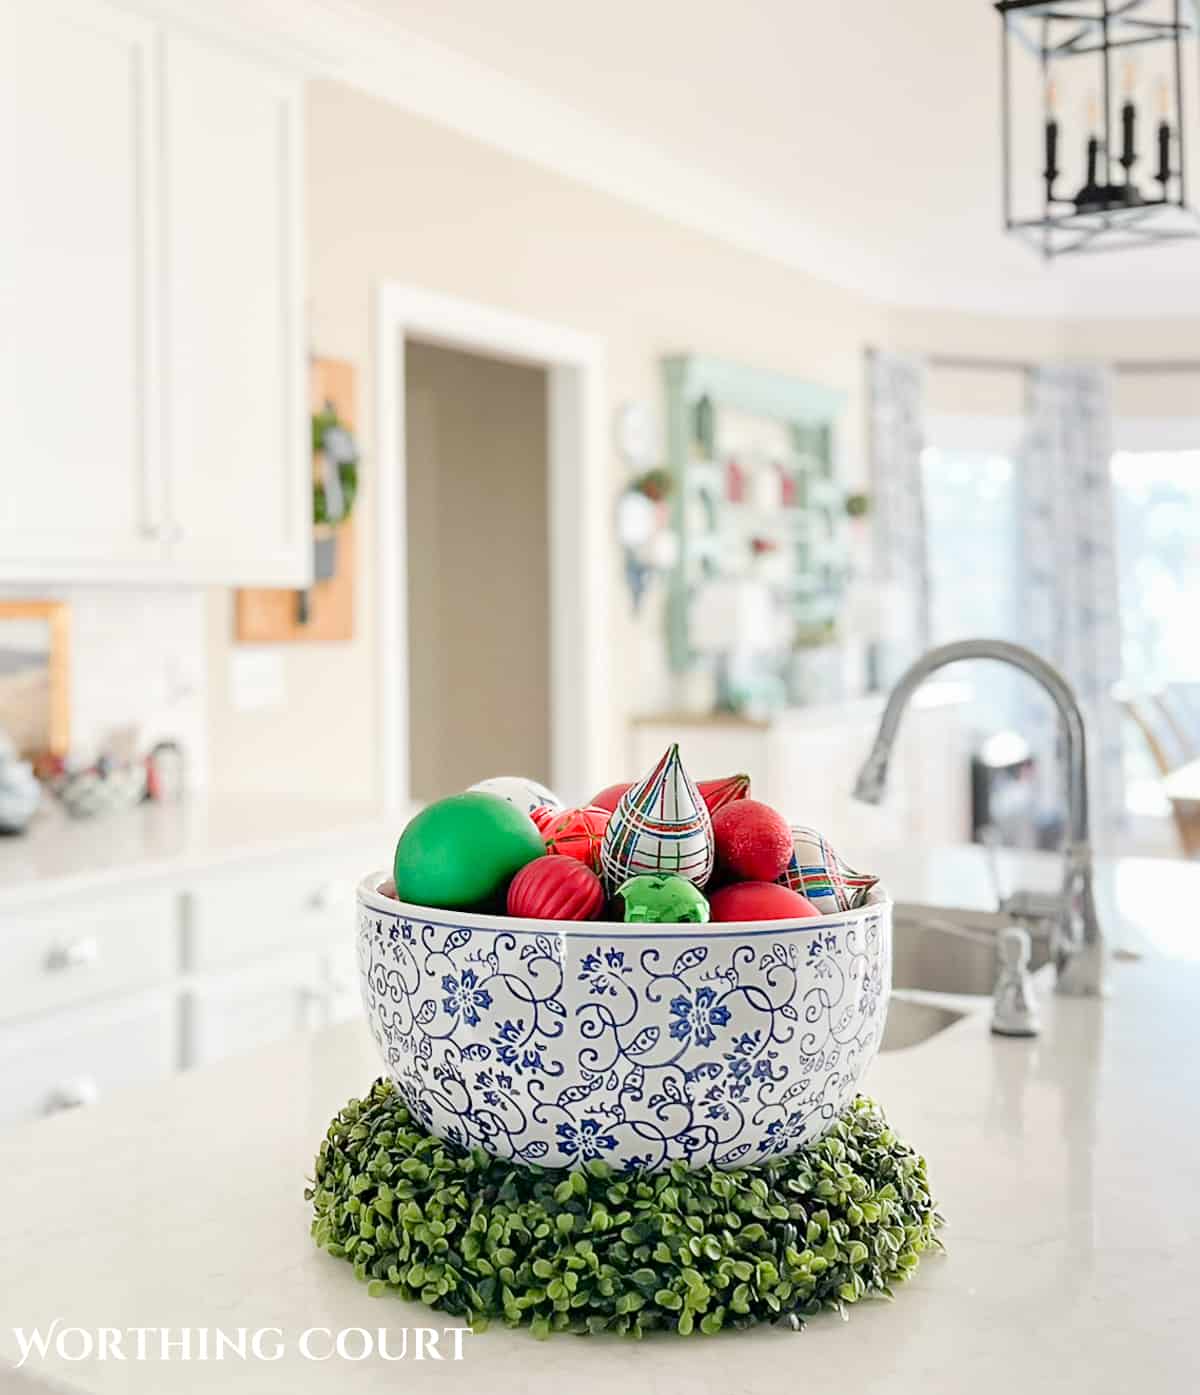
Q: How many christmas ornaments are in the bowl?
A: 11